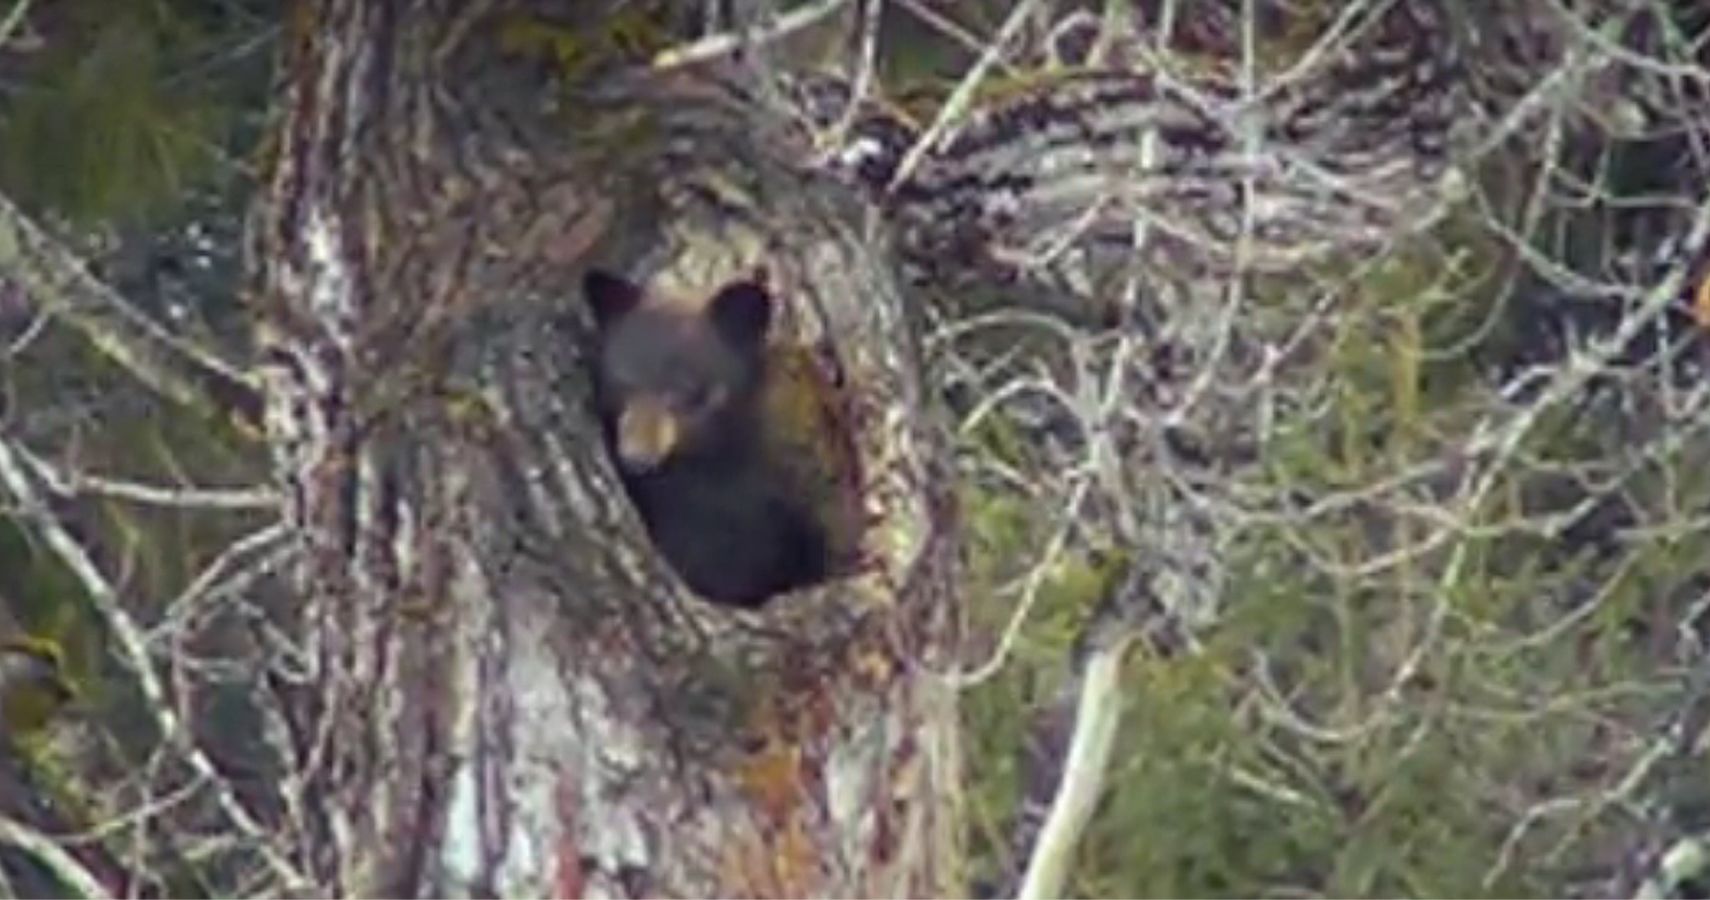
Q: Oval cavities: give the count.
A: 1